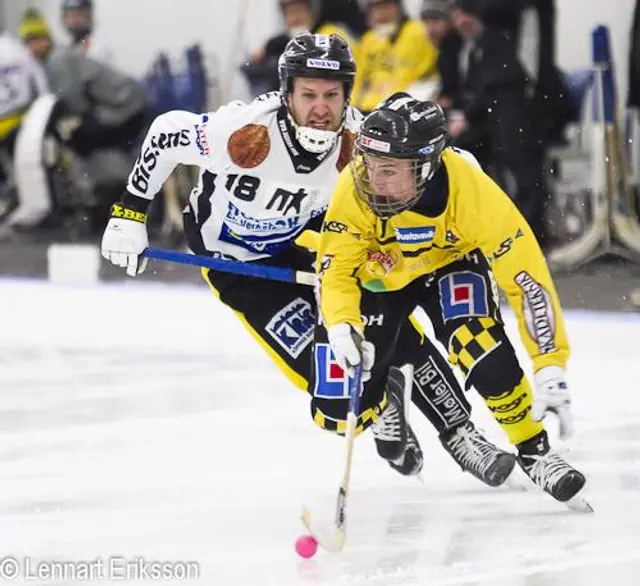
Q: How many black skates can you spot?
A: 4